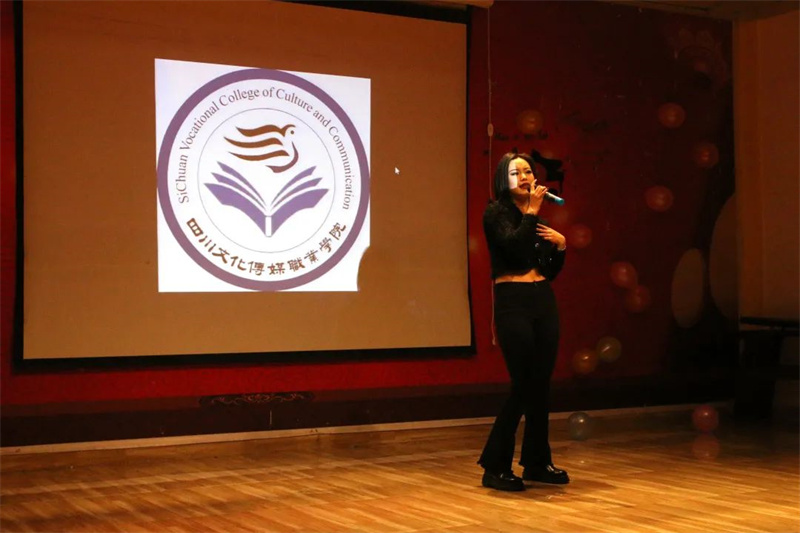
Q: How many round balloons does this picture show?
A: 11